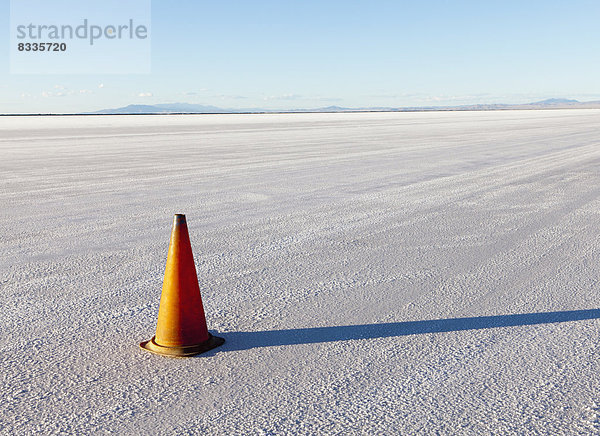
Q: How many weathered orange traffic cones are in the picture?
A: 1